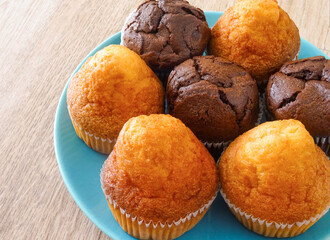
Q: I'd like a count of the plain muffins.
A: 4